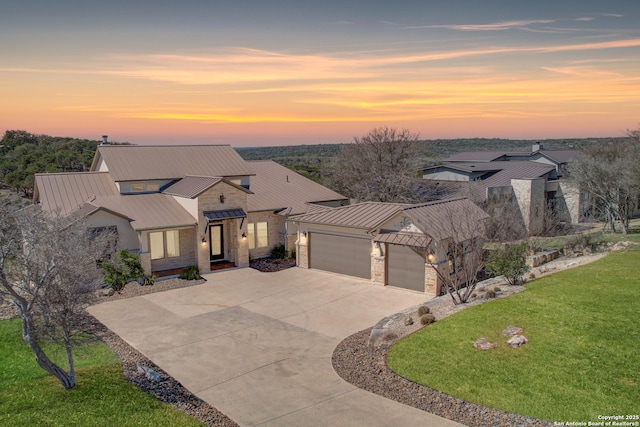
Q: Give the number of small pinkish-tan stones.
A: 3